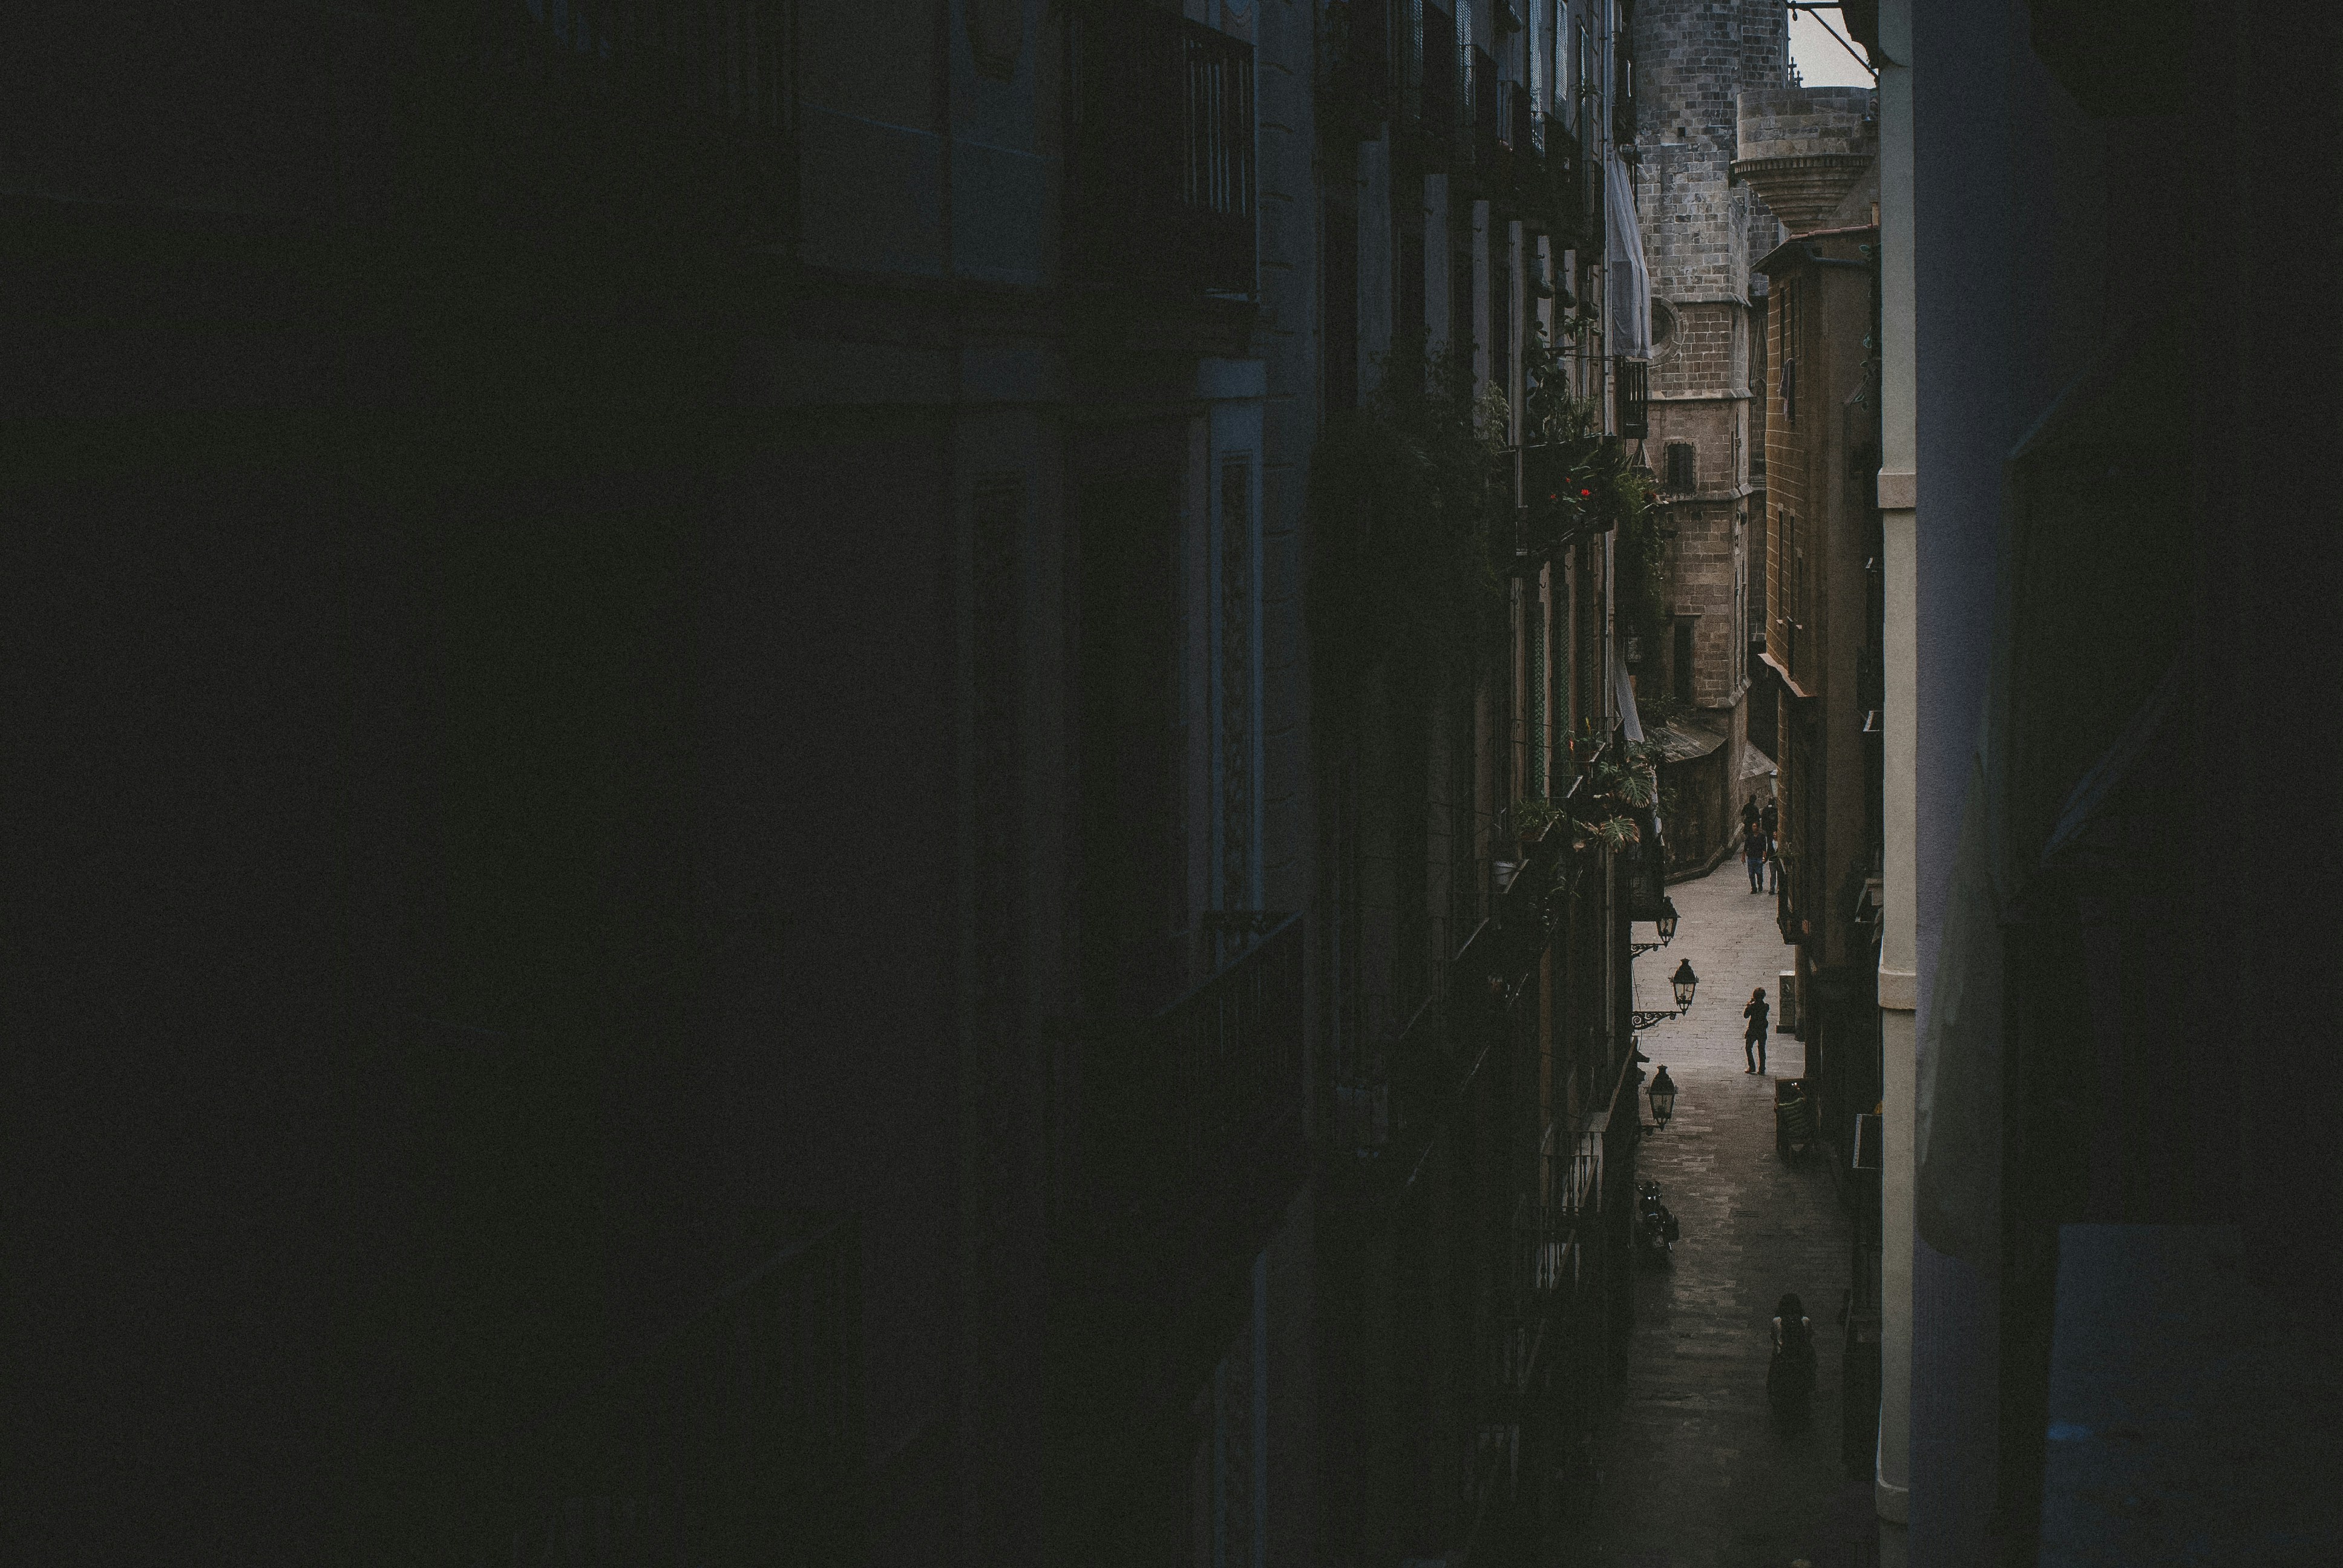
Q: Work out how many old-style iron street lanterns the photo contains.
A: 3